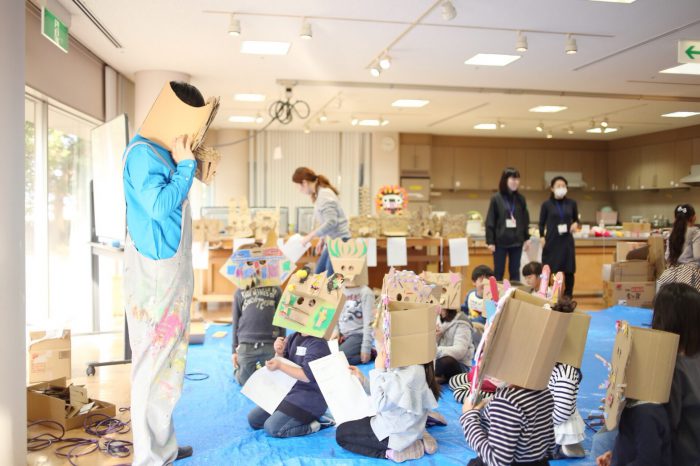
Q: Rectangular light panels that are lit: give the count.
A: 12